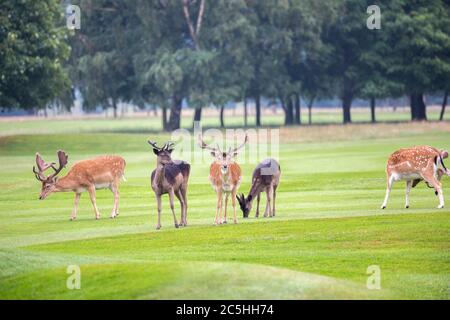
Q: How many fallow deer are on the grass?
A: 5